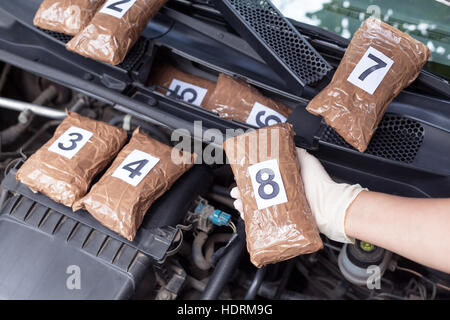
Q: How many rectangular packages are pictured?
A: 8